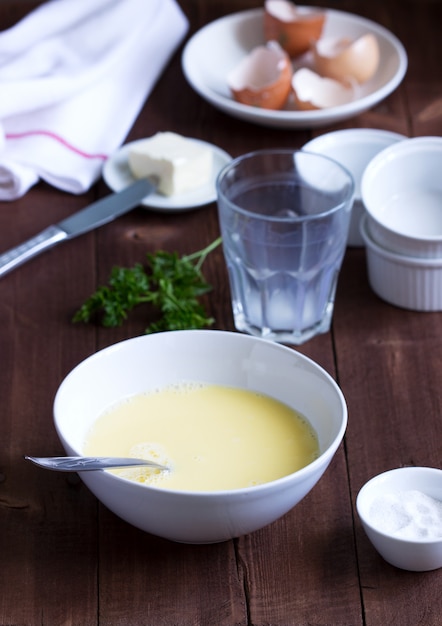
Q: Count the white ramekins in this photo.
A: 3